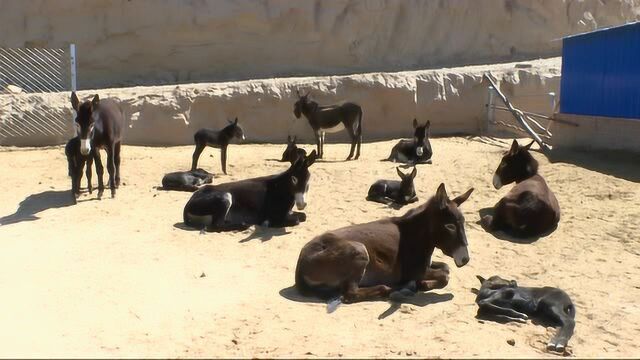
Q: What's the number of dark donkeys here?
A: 12